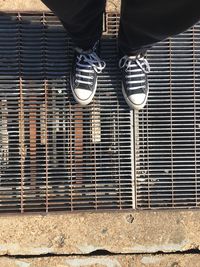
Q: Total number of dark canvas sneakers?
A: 2